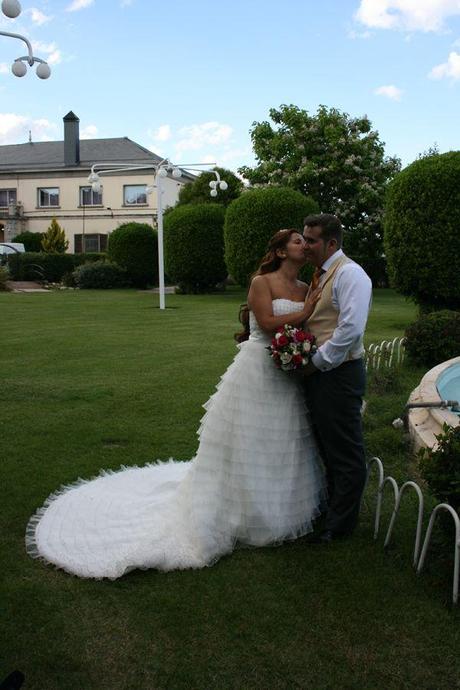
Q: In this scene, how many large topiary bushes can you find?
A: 4